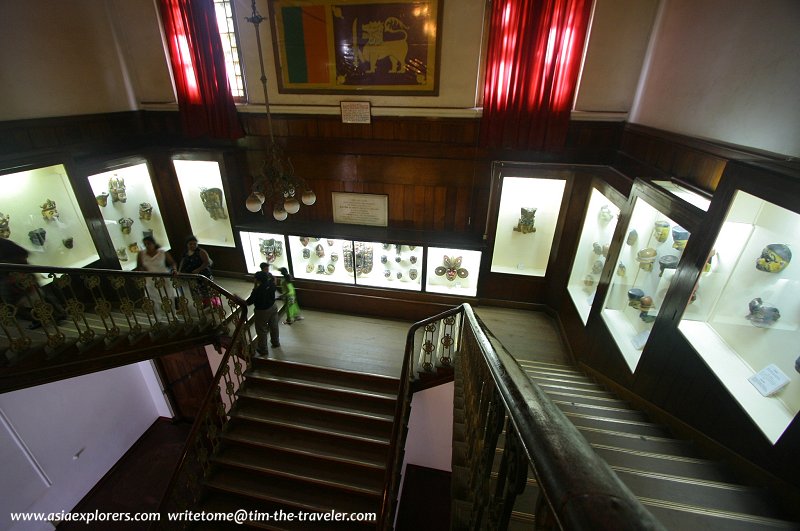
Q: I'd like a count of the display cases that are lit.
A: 11